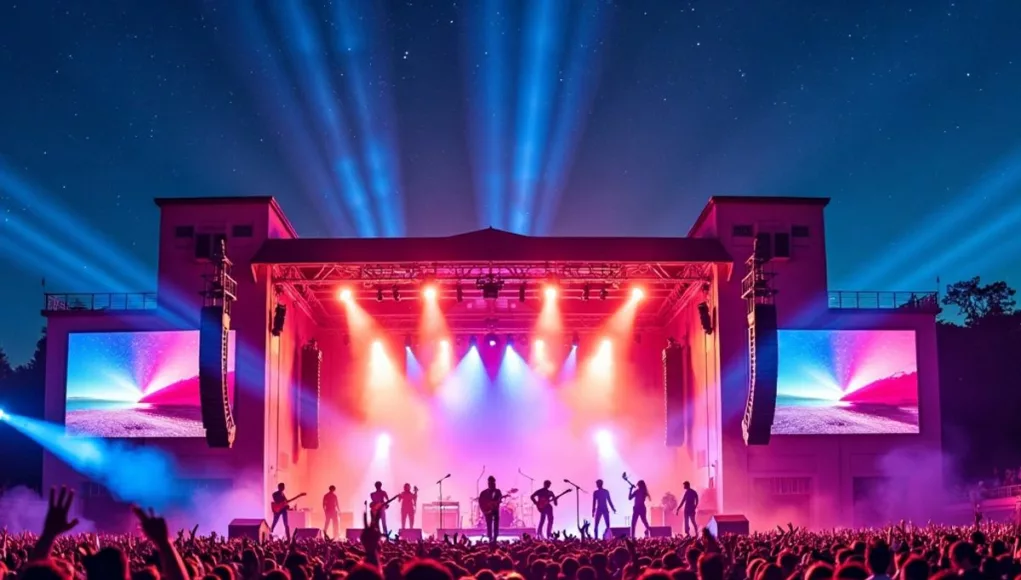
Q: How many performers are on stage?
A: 9